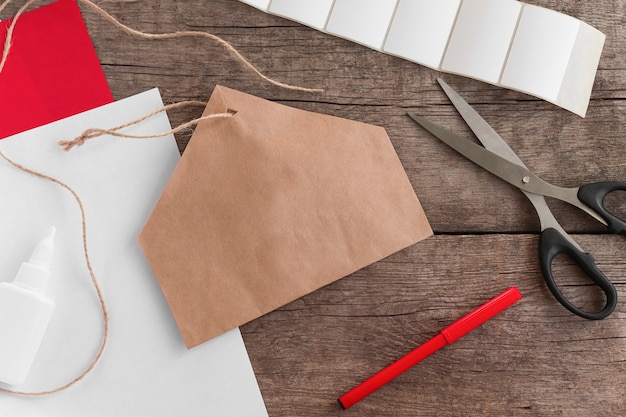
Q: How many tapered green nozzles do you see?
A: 0